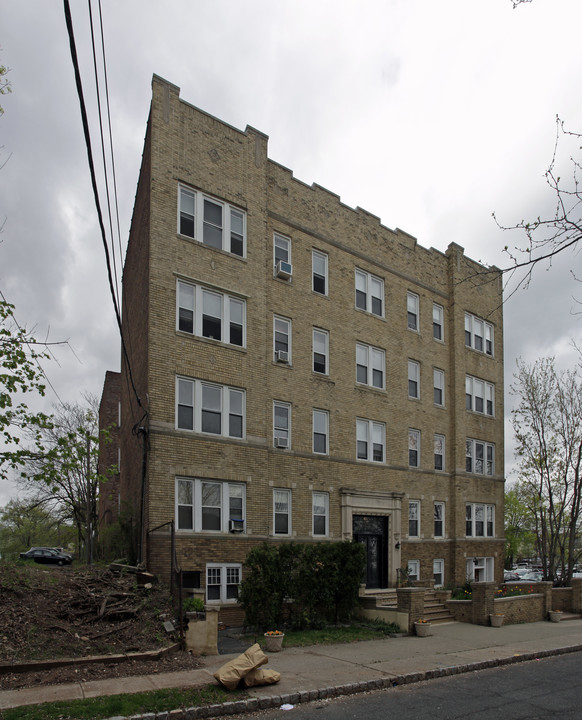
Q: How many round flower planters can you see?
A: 4